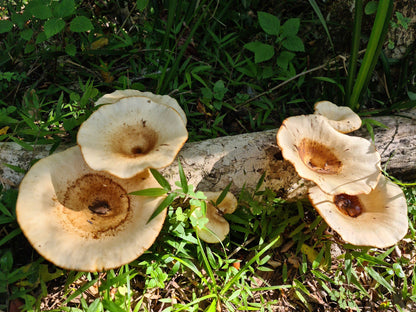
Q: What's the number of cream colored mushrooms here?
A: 7